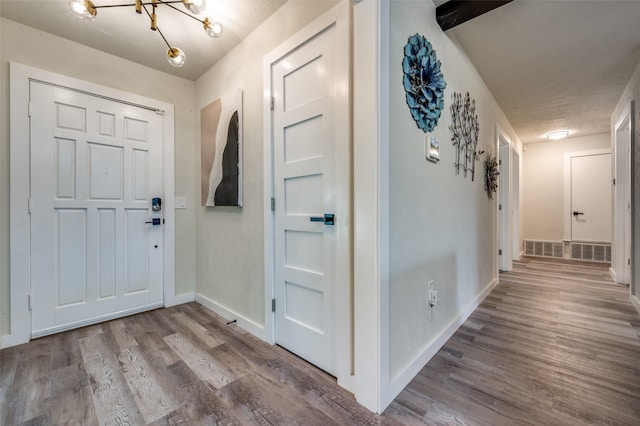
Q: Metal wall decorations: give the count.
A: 3